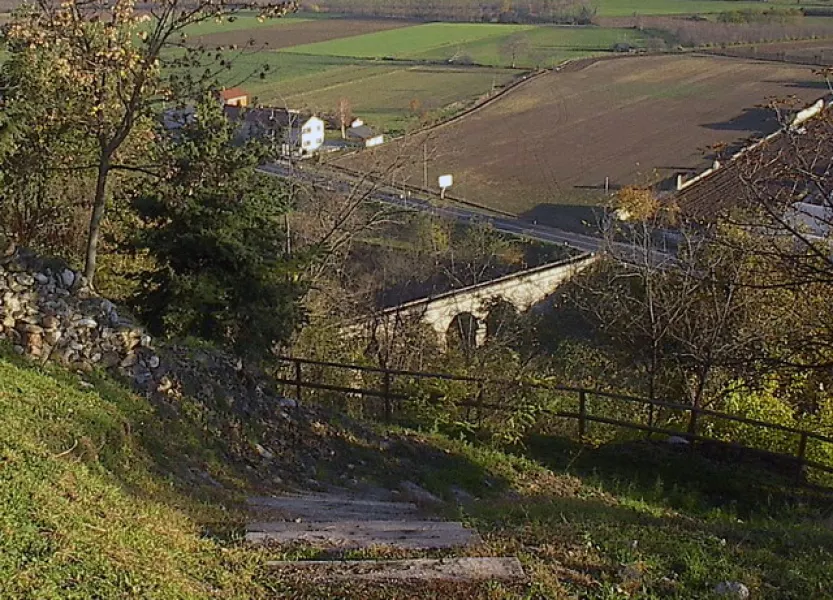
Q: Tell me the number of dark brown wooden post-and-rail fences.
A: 1